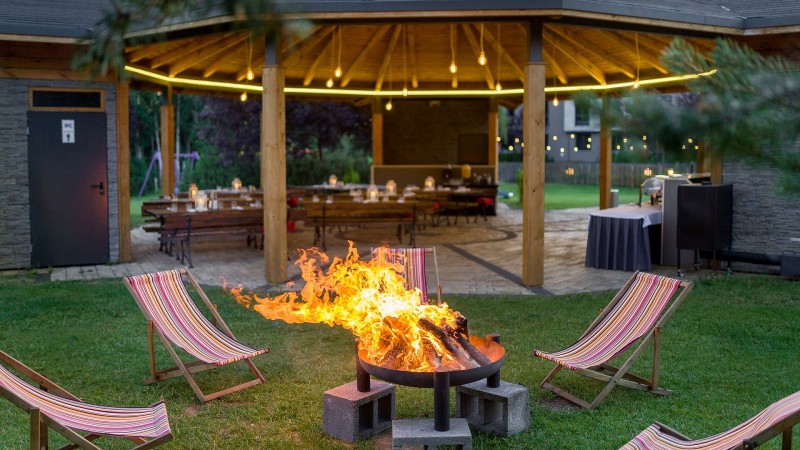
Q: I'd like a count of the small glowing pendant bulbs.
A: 11